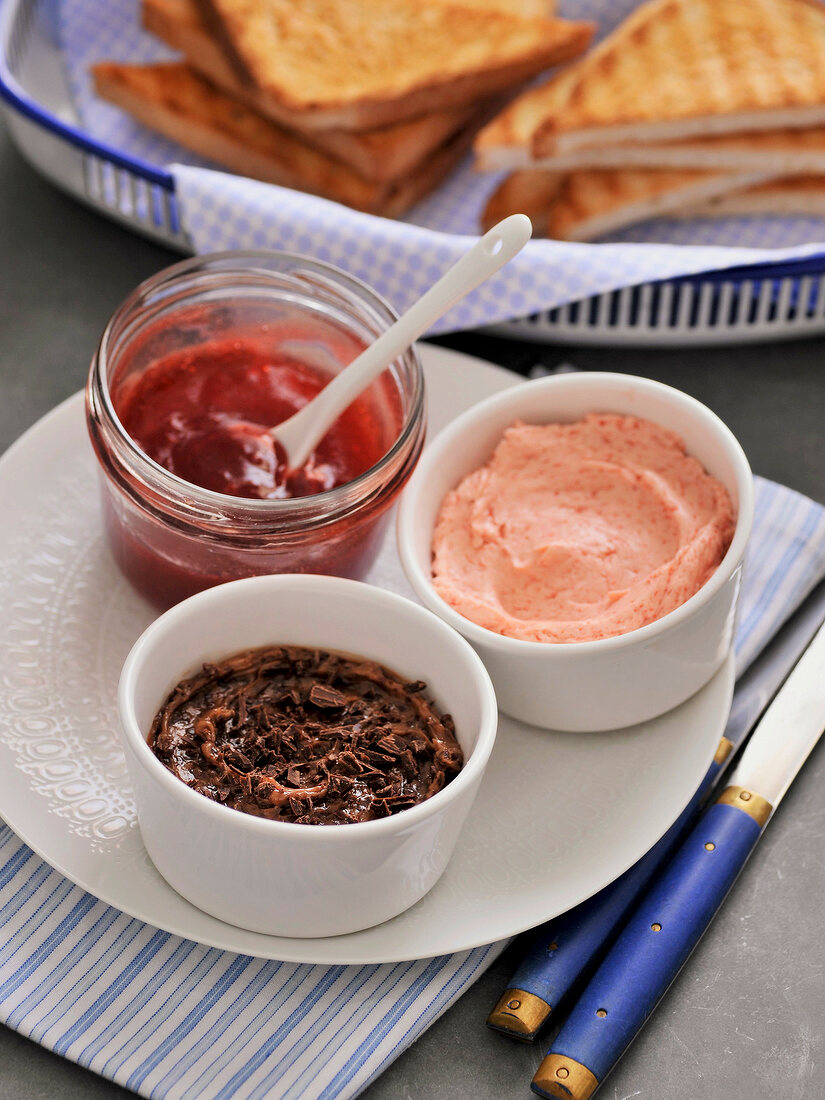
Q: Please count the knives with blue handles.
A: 2